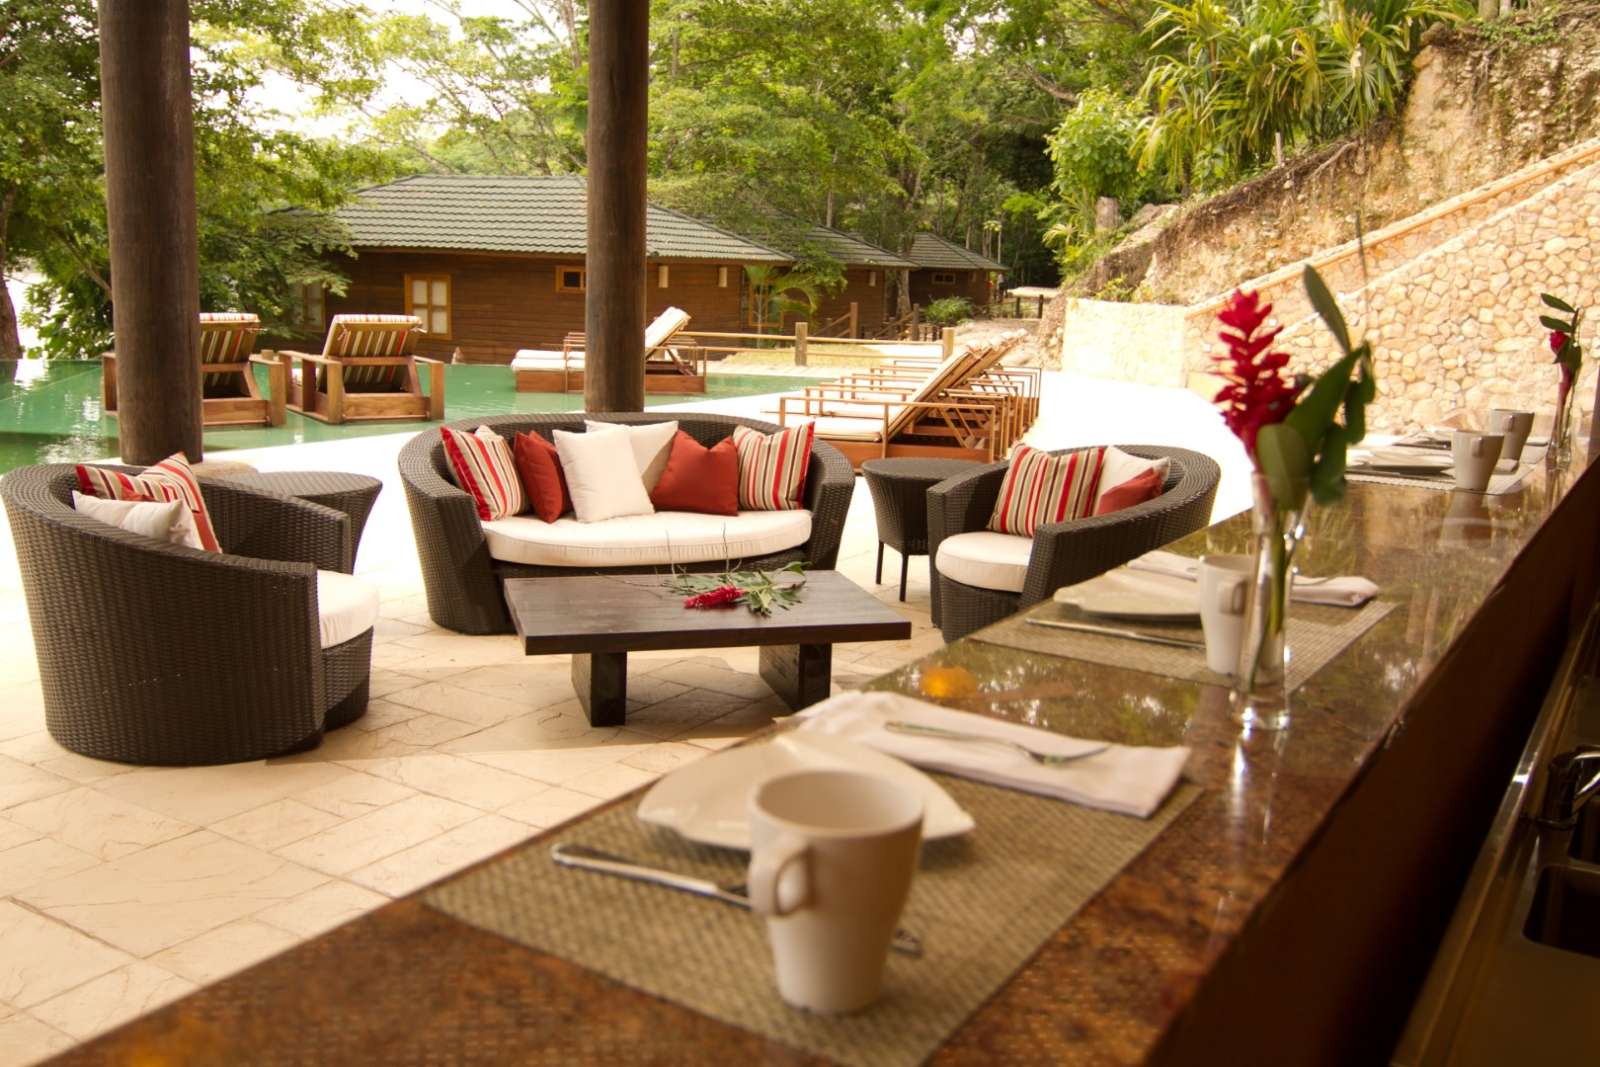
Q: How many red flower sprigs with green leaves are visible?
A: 3